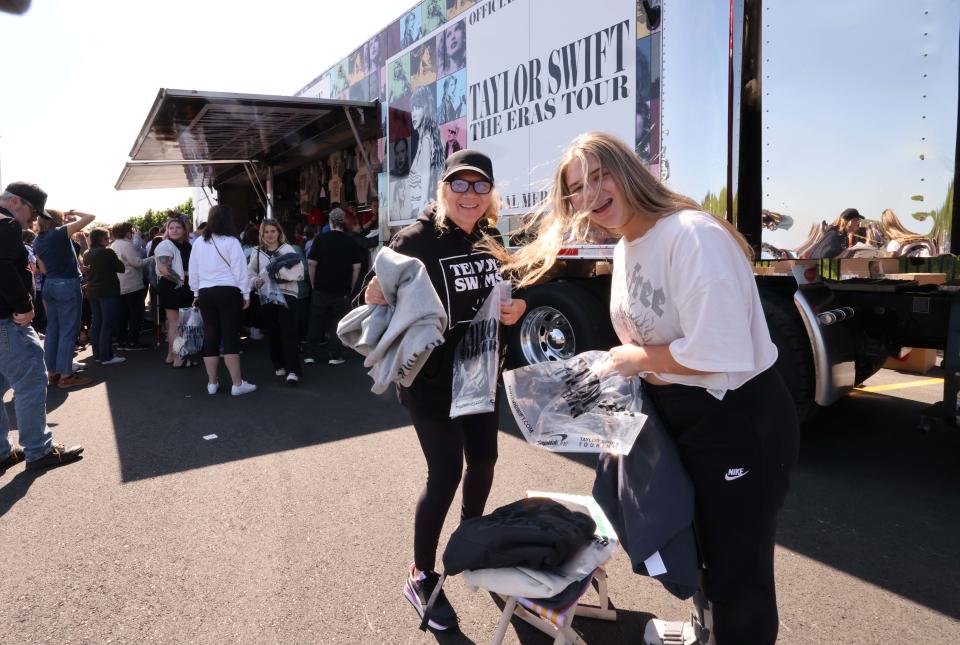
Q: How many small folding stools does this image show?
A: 1